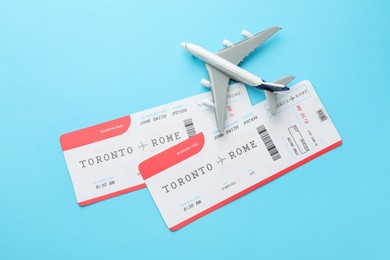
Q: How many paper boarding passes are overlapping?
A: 2